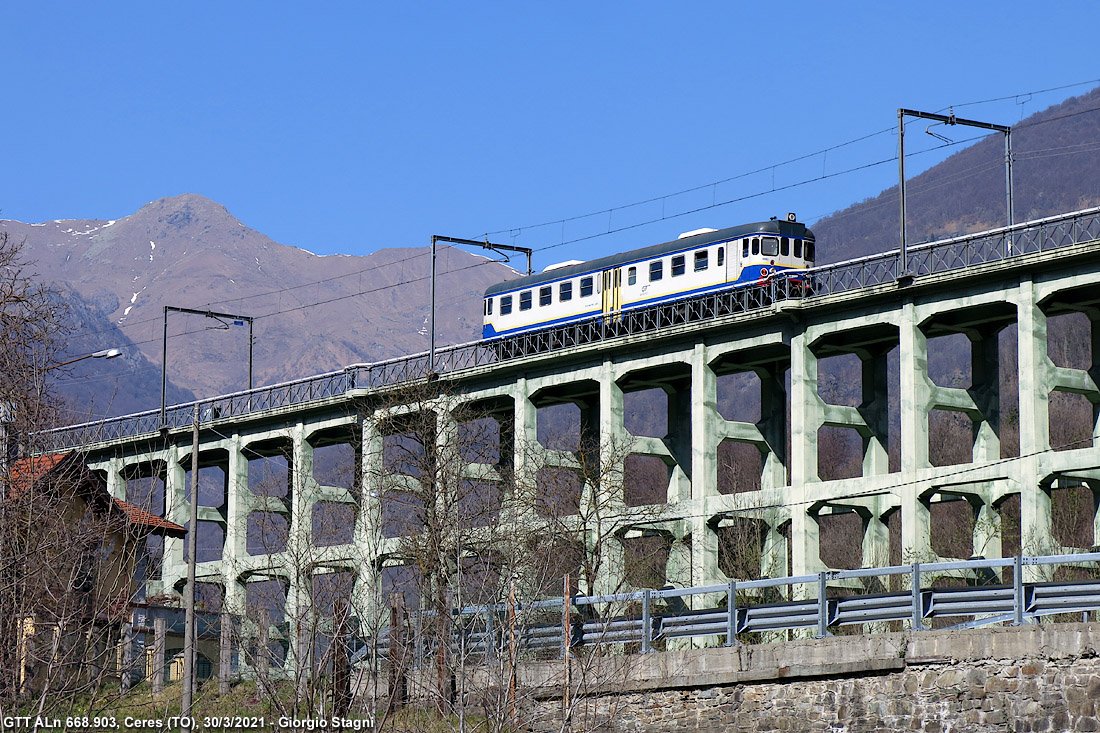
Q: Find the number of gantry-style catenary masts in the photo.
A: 3